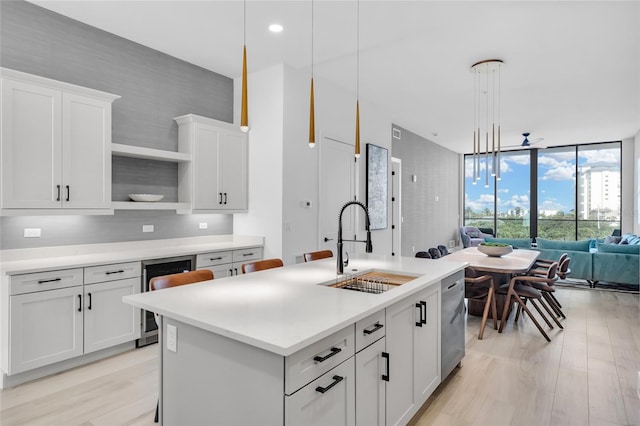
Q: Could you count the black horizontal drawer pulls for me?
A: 7